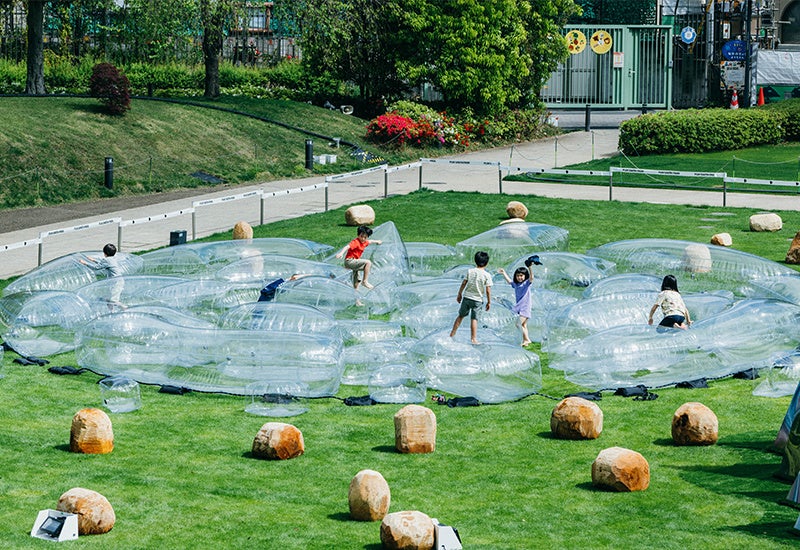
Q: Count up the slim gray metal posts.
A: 10